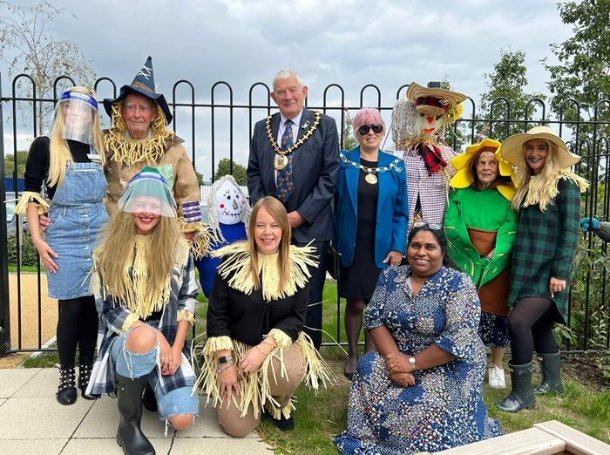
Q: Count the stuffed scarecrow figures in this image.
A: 2